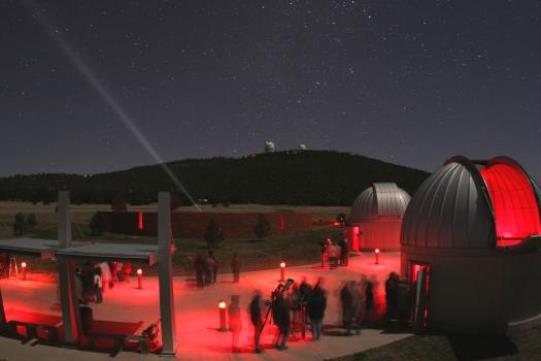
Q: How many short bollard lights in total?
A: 5